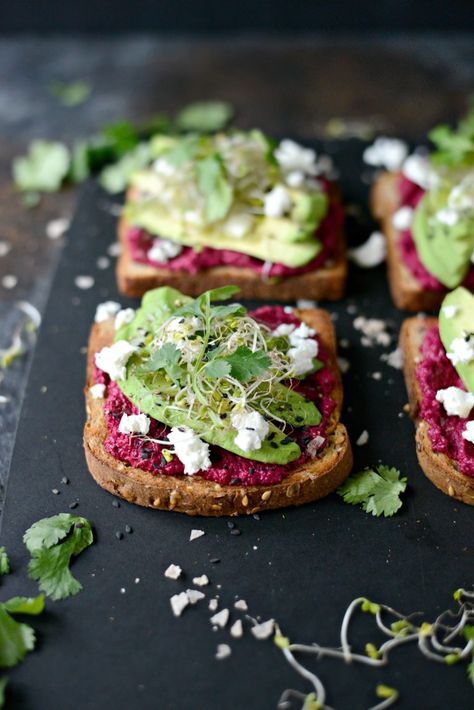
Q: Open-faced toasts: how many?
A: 4